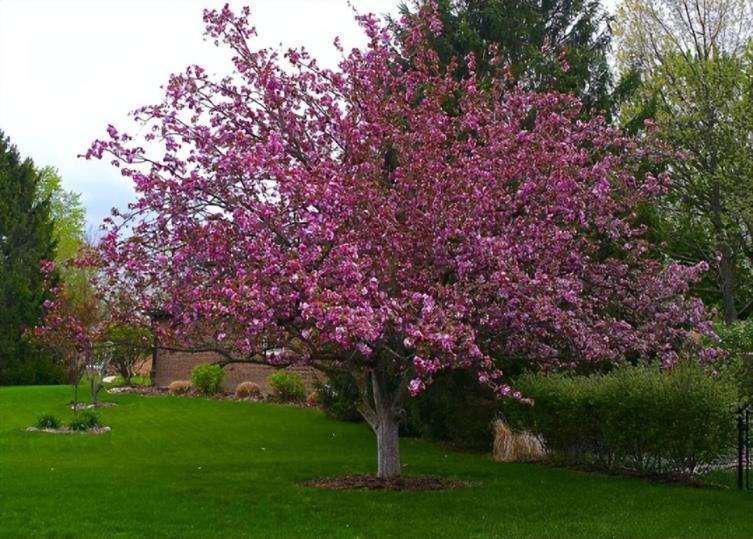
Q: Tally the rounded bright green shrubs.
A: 2